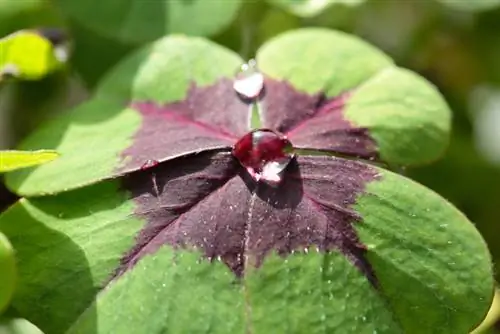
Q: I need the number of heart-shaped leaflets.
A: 4